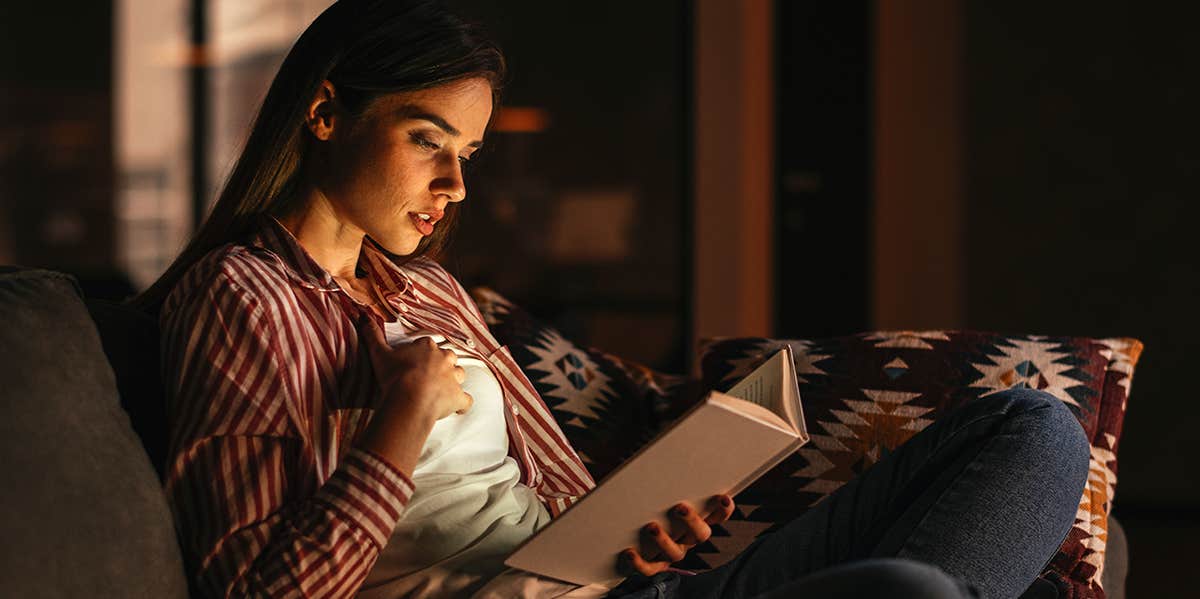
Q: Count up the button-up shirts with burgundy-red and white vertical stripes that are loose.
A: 1